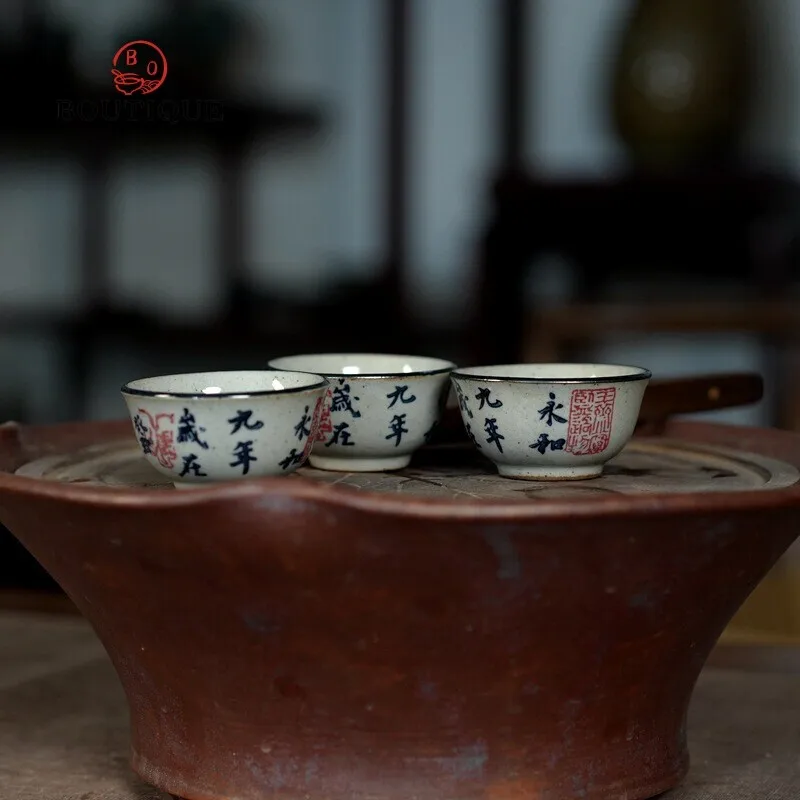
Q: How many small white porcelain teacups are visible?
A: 3